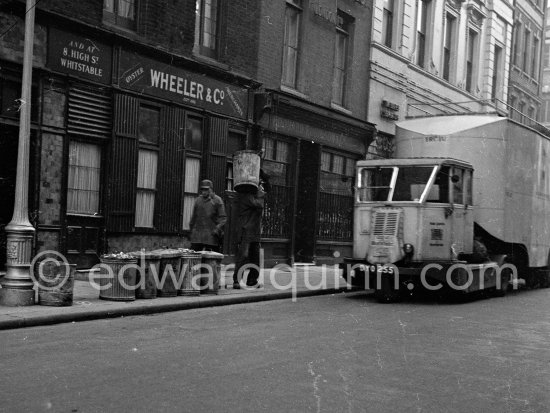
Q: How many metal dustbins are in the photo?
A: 7